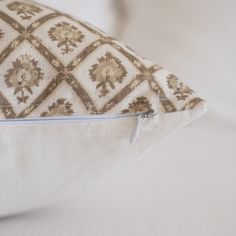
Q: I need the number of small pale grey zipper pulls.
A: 1